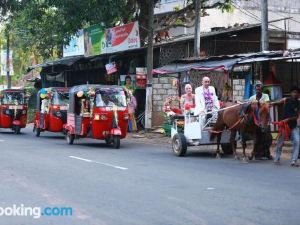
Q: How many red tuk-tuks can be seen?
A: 3